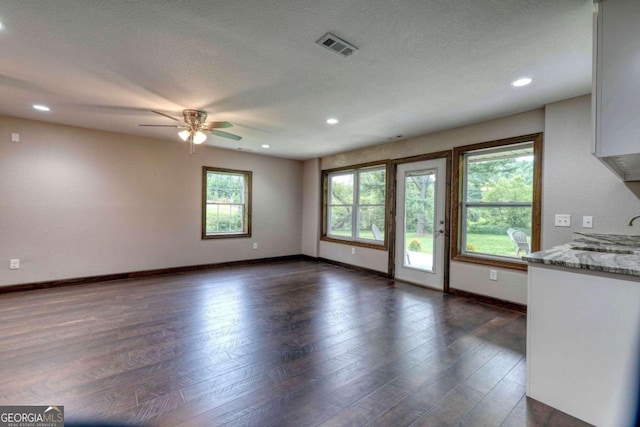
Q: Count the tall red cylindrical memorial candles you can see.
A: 0